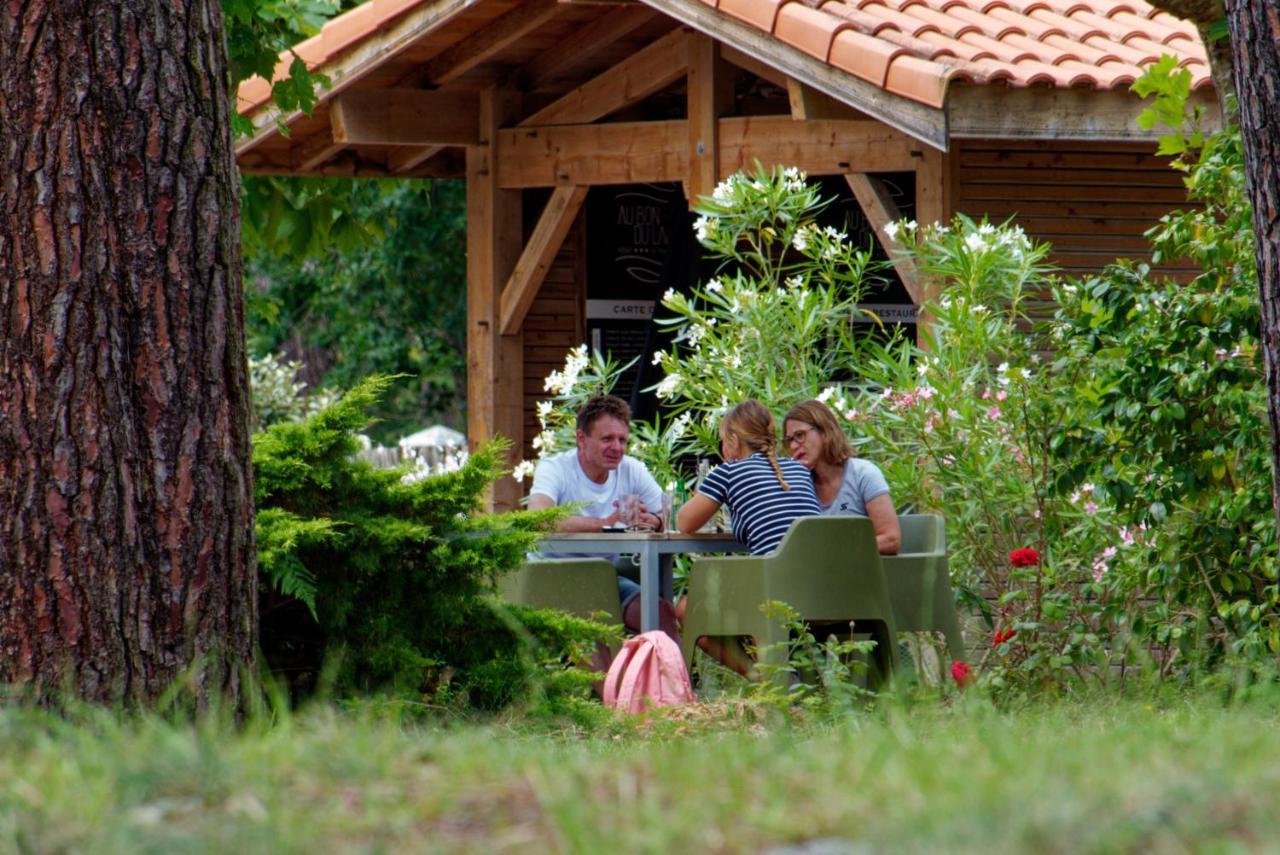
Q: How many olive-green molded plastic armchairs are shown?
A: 3